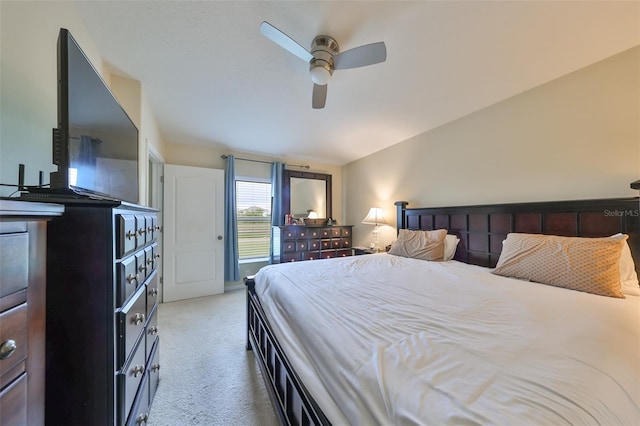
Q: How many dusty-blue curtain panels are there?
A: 2